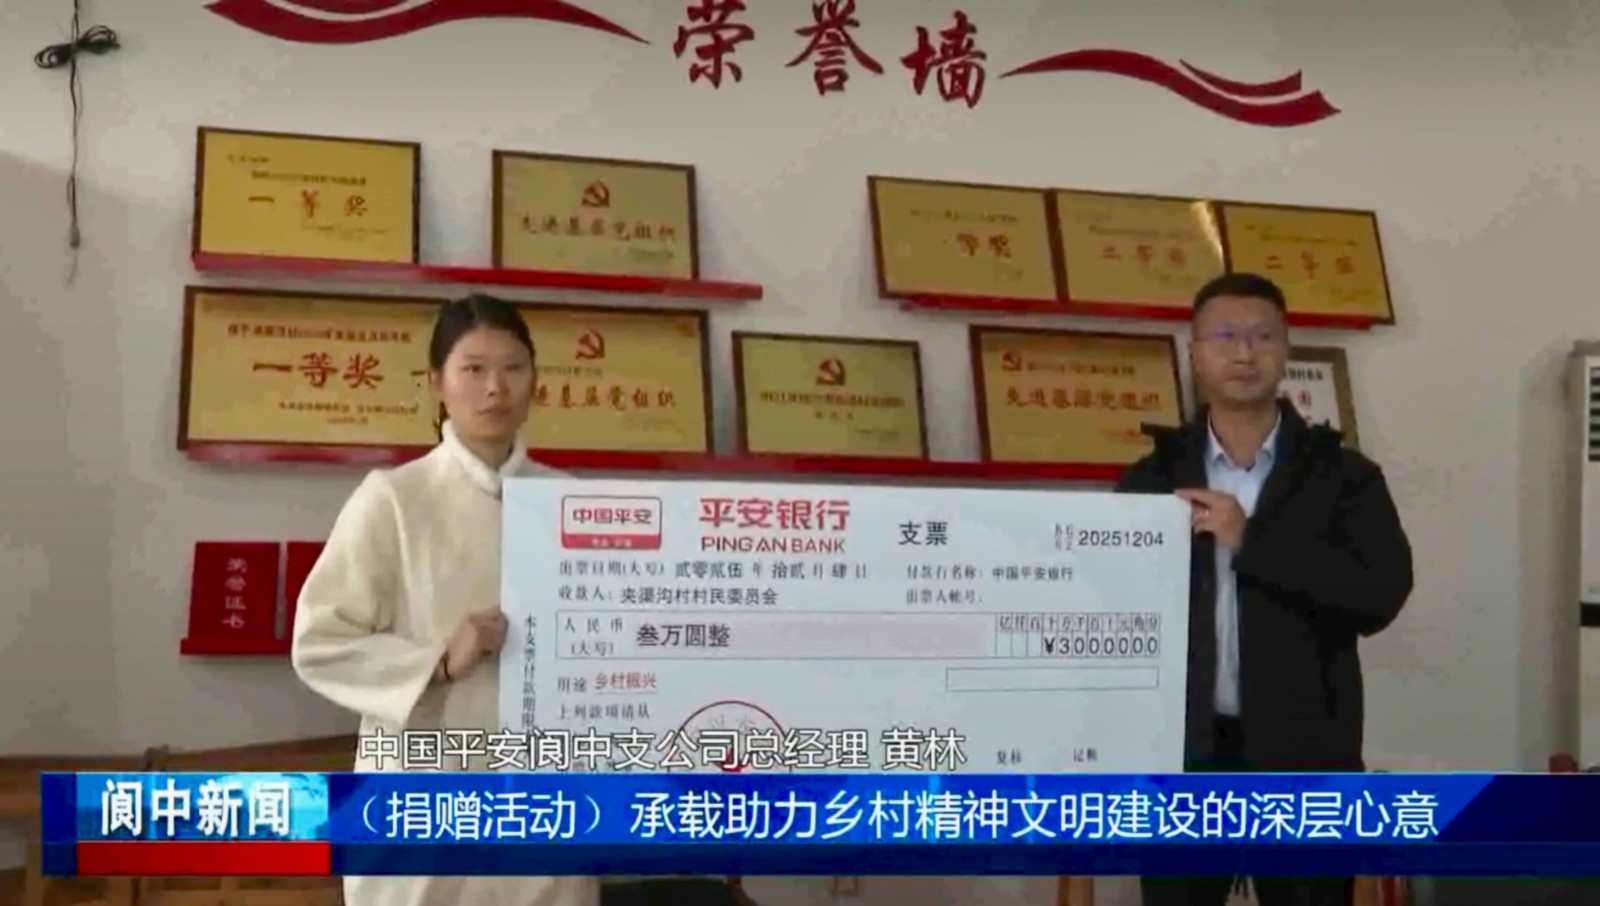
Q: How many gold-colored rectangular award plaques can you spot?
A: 9